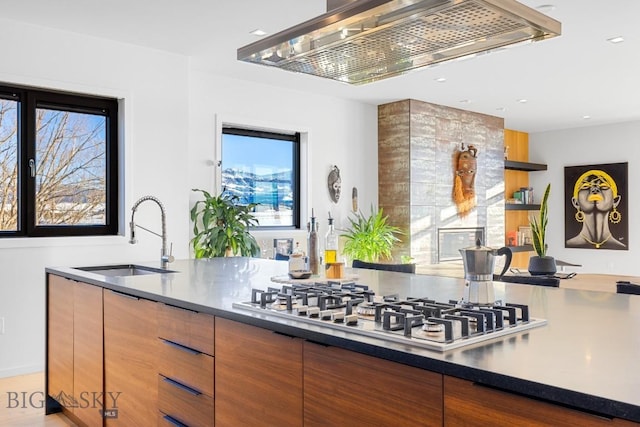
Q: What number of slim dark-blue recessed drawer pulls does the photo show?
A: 3